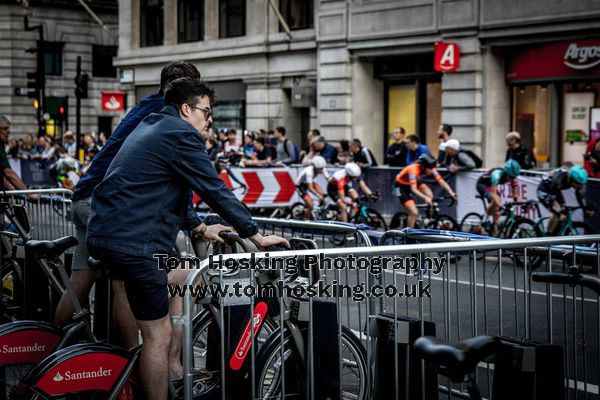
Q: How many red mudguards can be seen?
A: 2